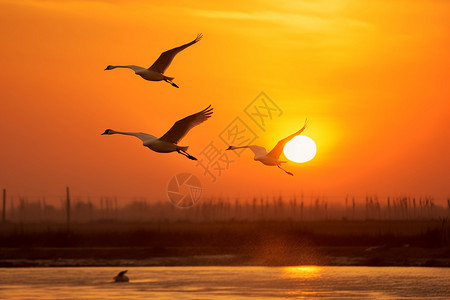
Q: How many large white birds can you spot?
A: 3